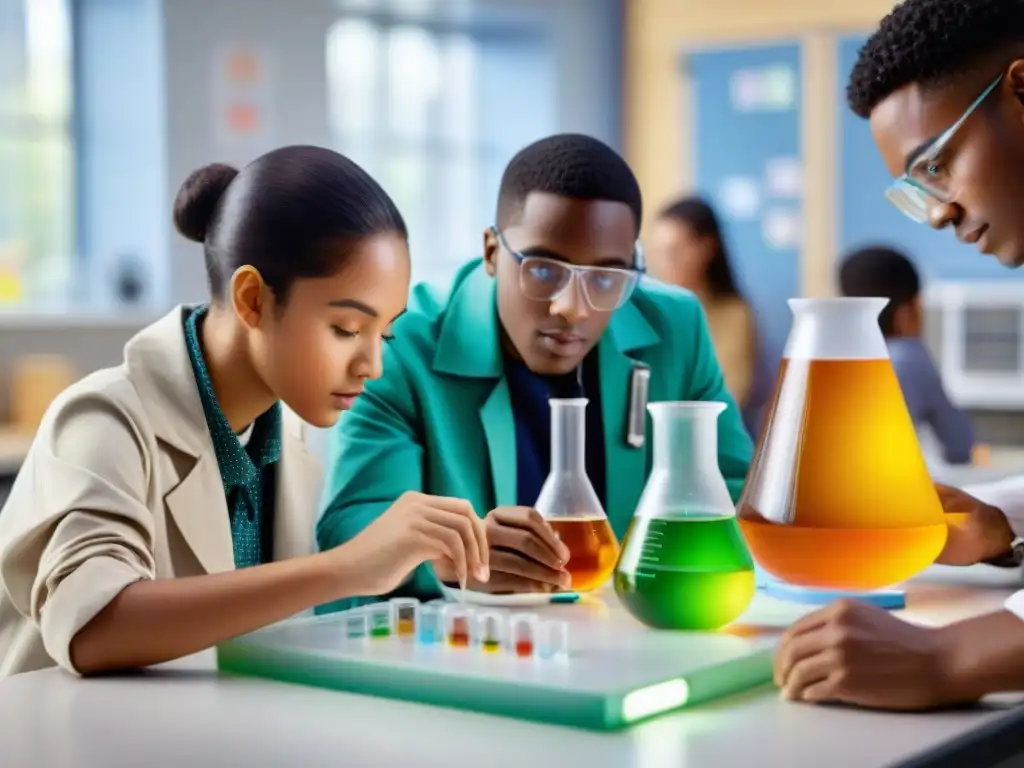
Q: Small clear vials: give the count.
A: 8